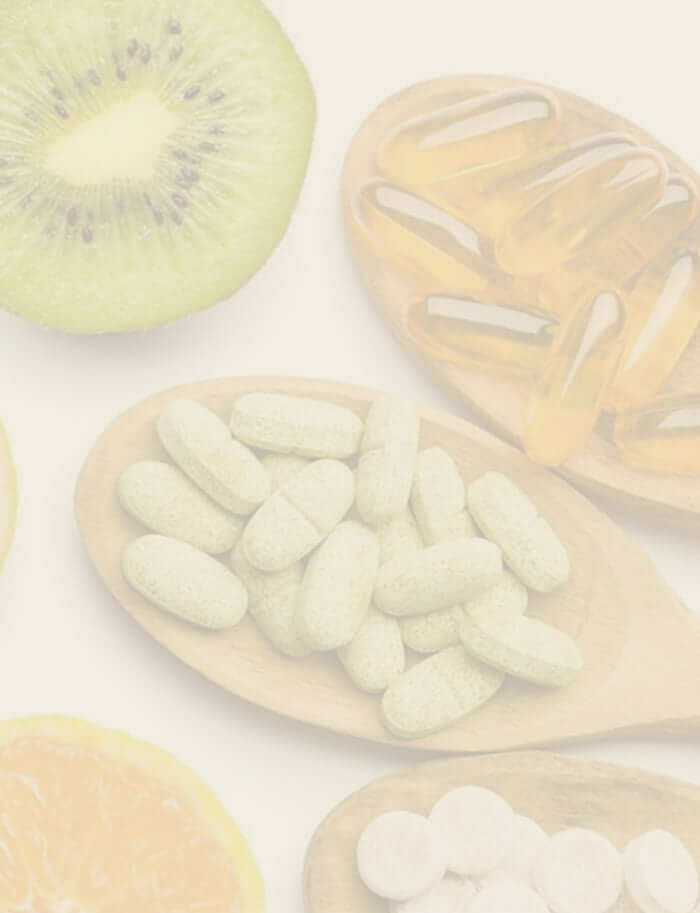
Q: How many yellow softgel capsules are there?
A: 9